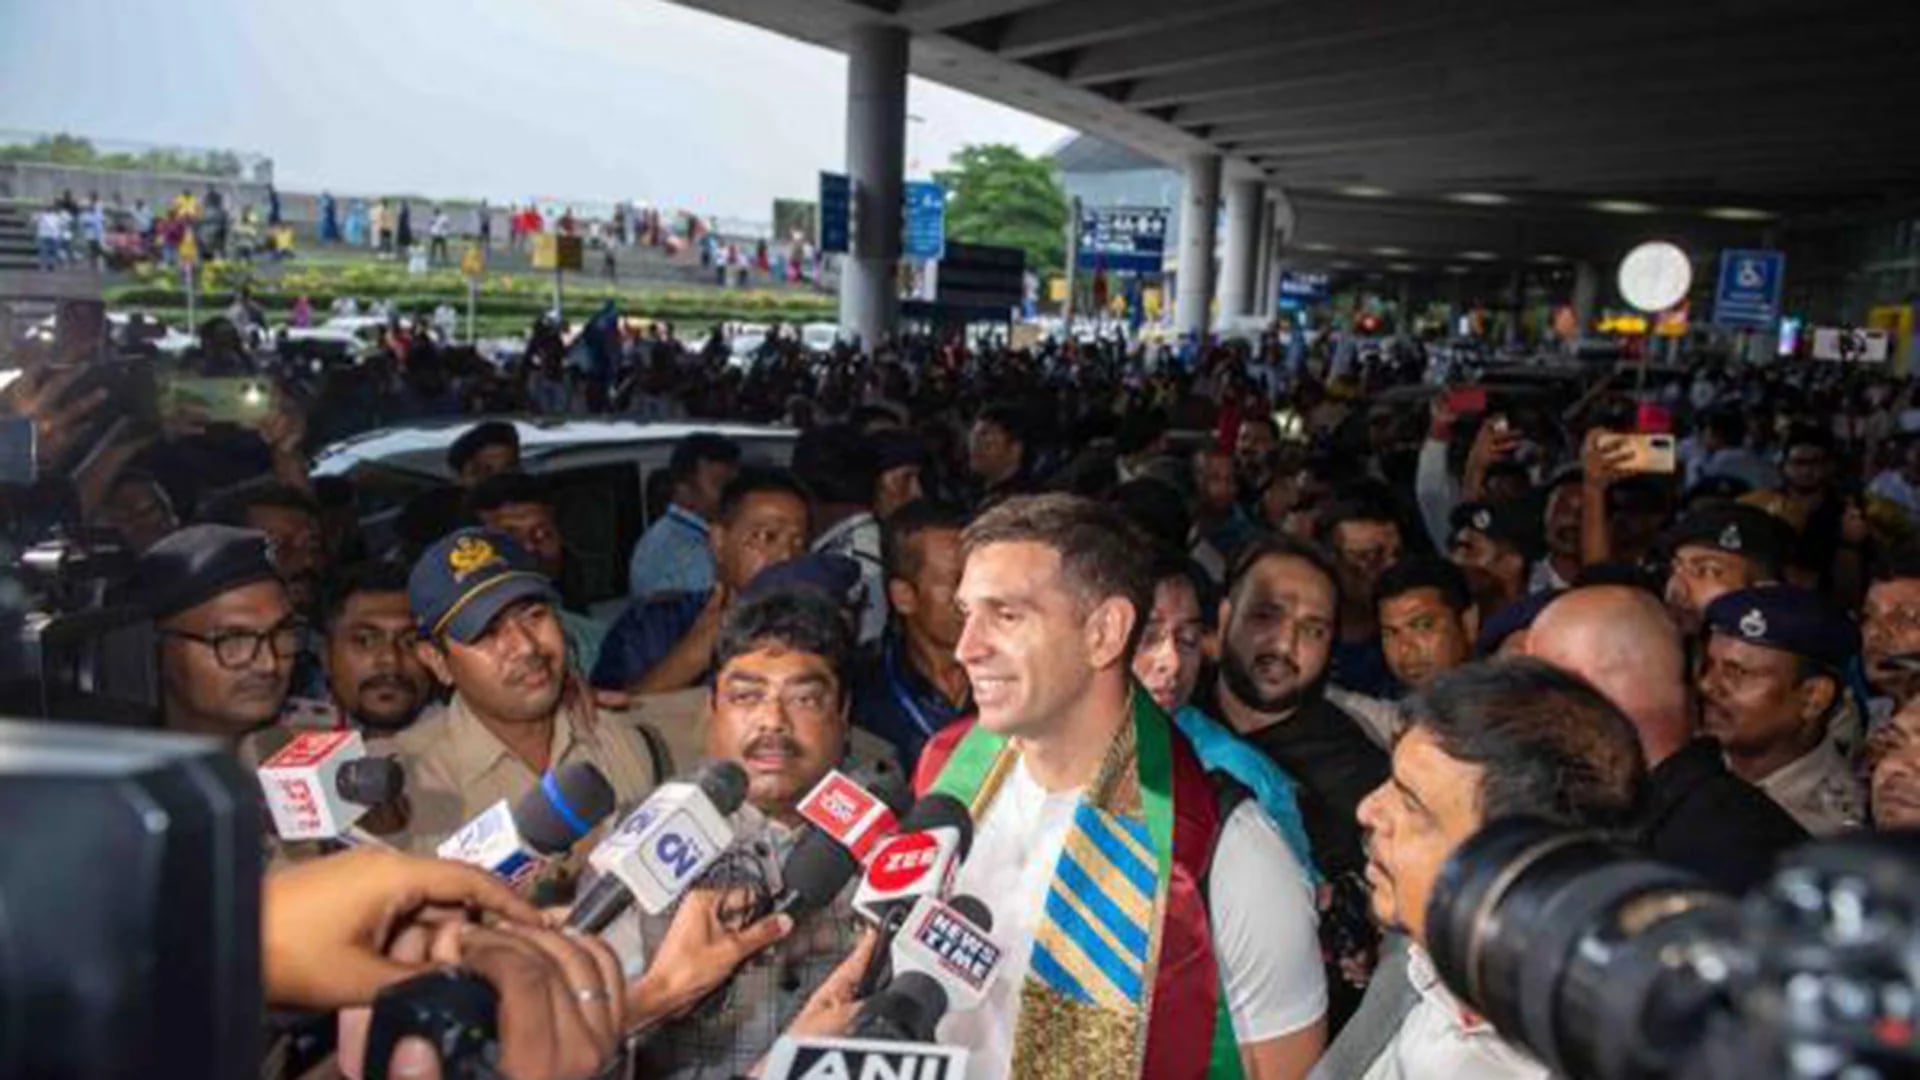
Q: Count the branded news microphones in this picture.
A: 7